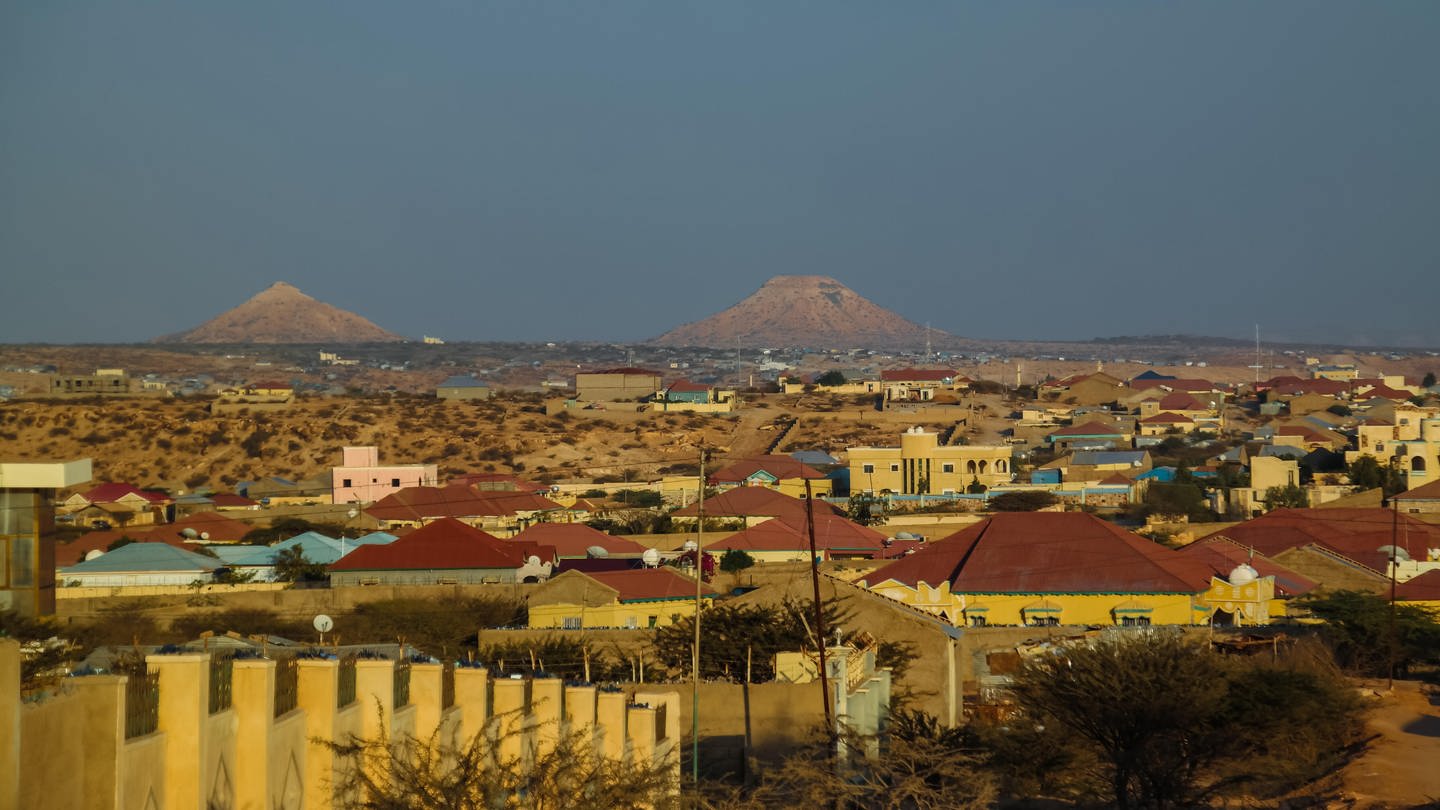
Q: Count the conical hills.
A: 2